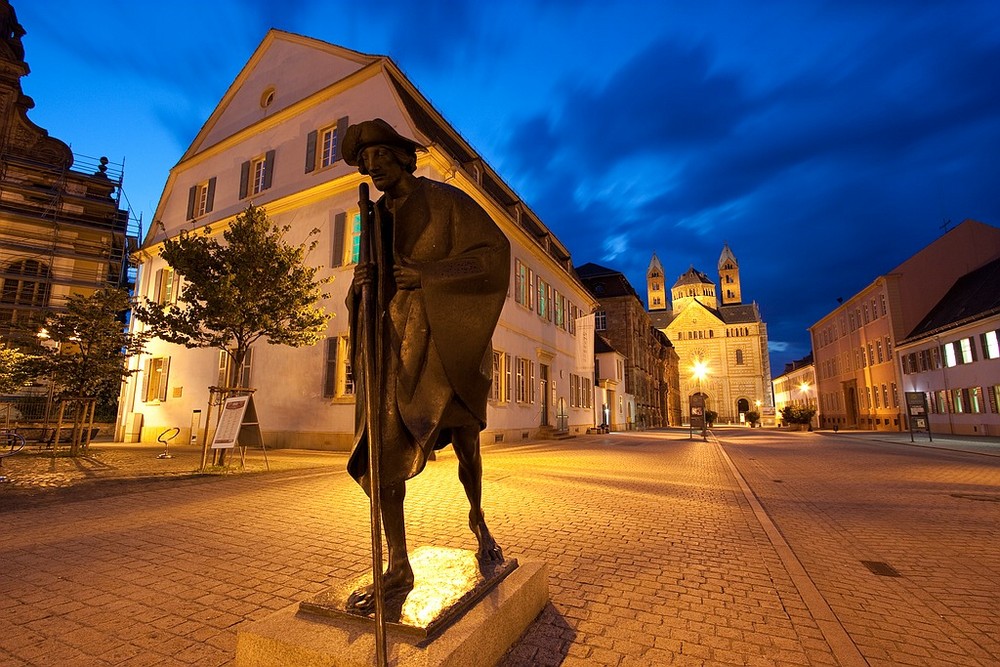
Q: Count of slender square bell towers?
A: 2